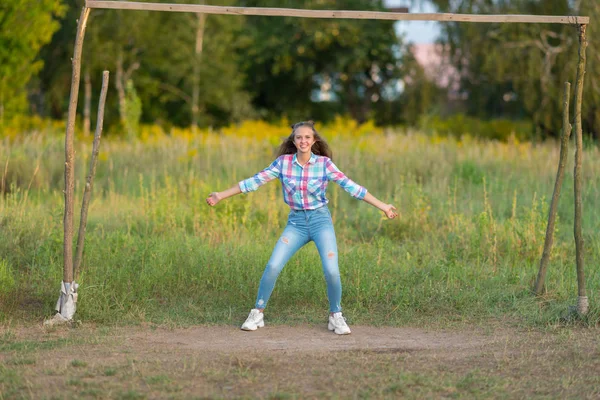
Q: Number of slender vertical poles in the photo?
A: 4